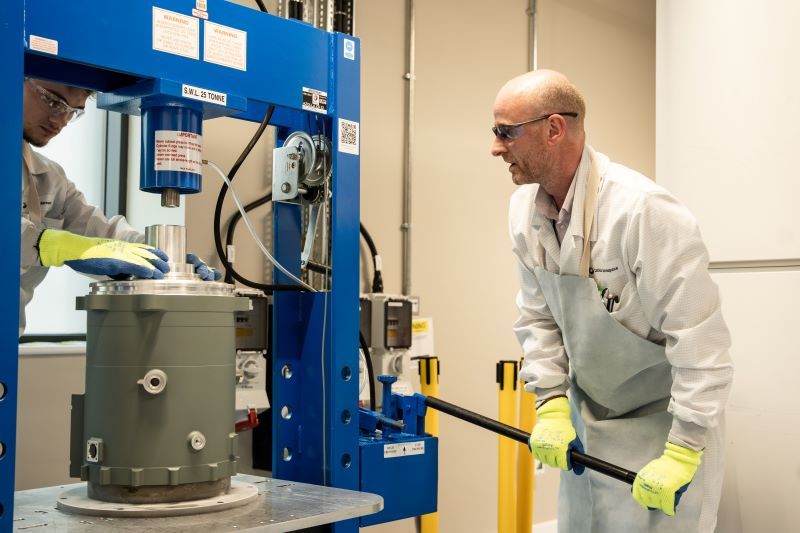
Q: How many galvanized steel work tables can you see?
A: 1